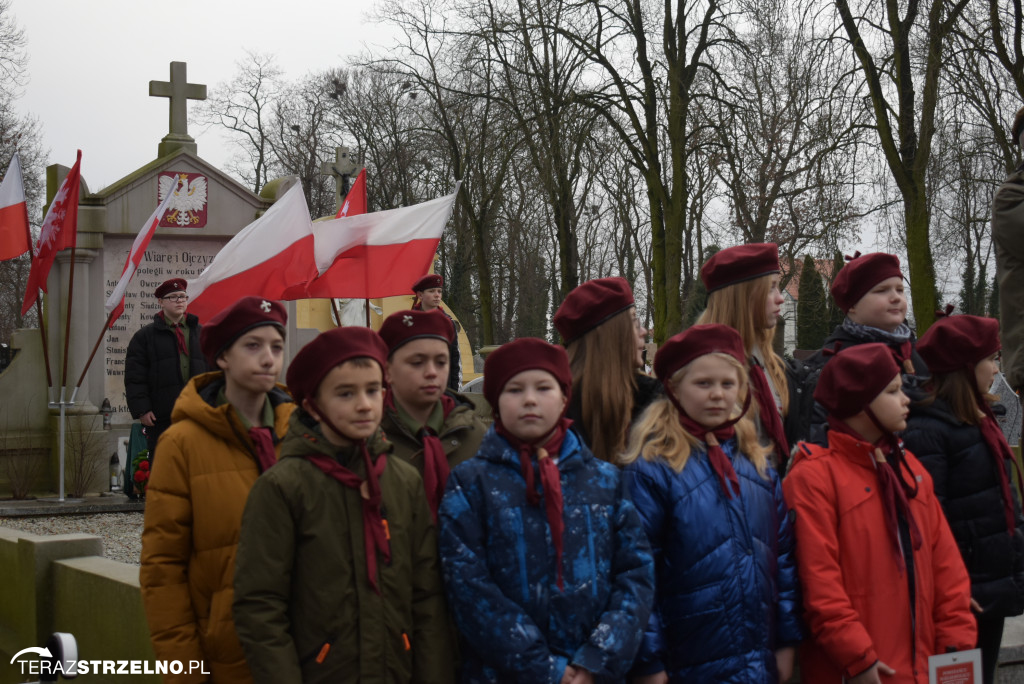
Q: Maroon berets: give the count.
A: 12